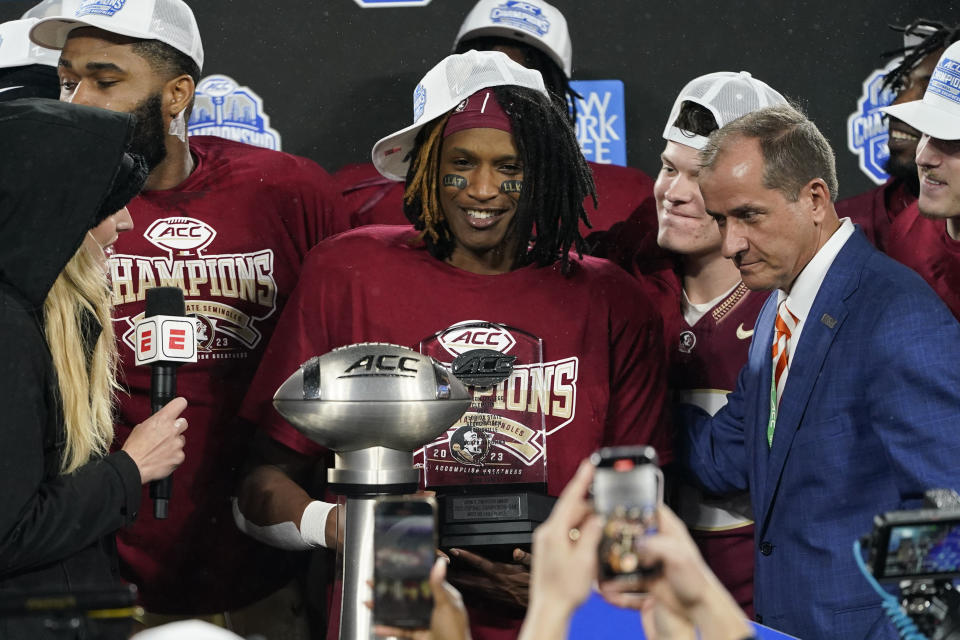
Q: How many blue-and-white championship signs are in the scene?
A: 2